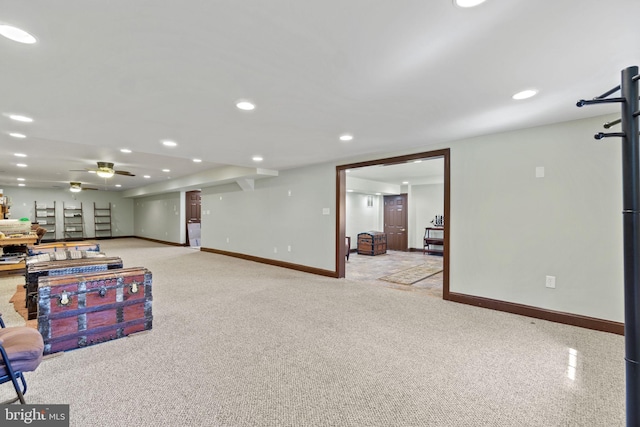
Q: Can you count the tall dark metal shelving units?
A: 3